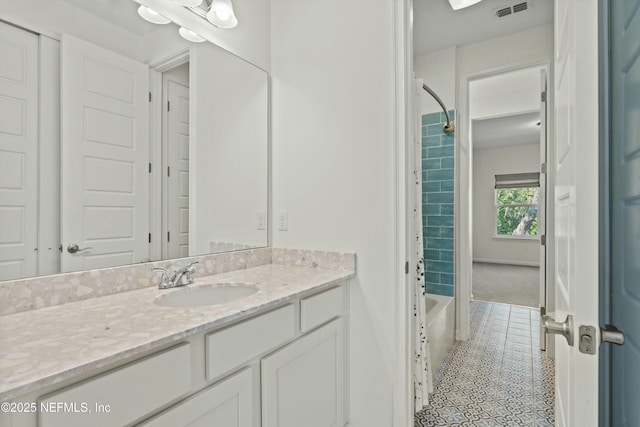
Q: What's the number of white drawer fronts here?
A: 3